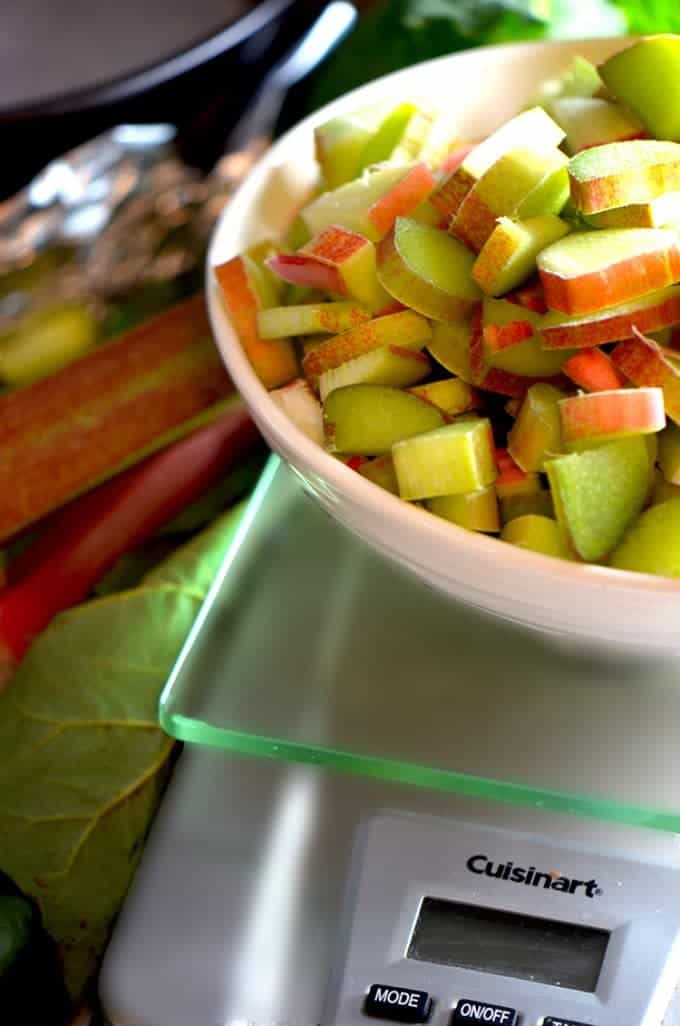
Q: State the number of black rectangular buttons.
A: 3